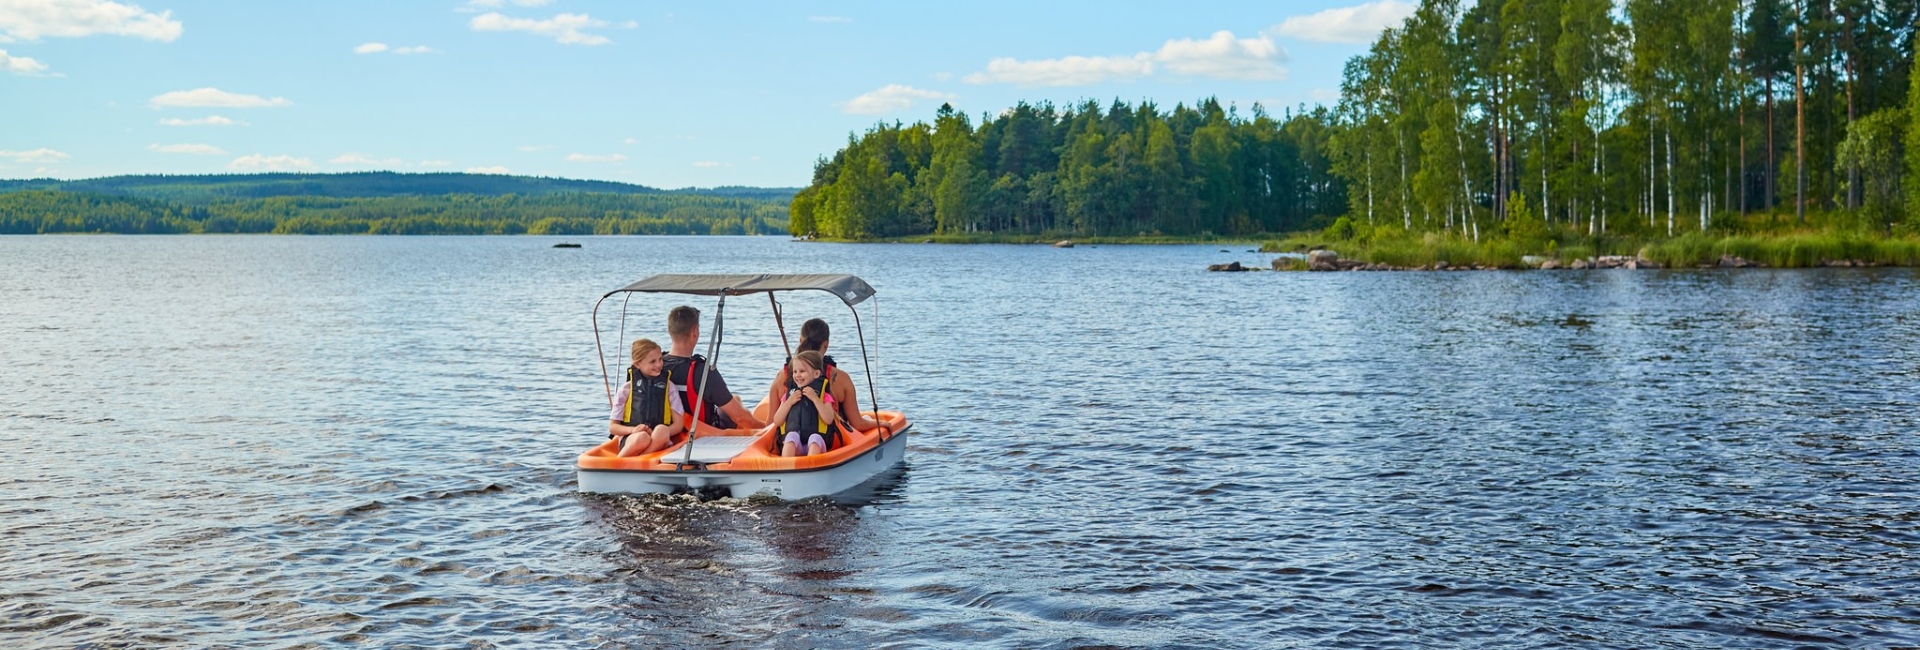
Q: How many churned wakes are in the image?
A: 1